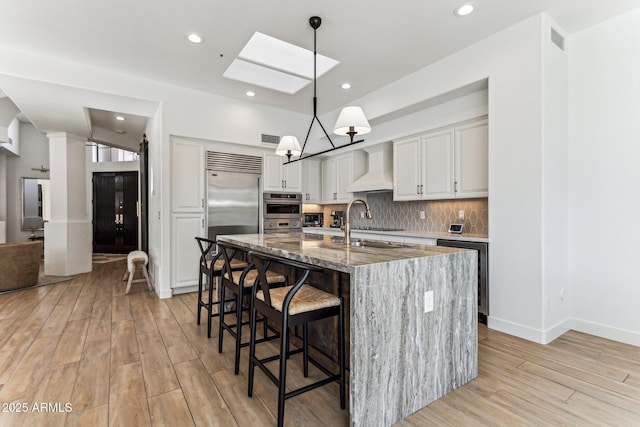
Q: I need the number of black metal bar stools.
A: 3